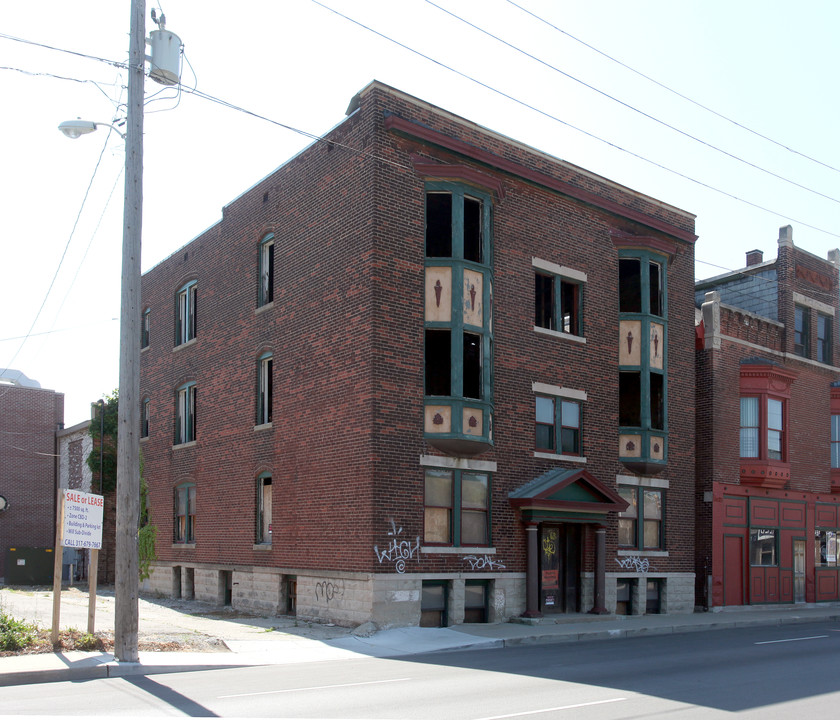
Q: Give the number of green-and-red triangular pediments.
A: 1